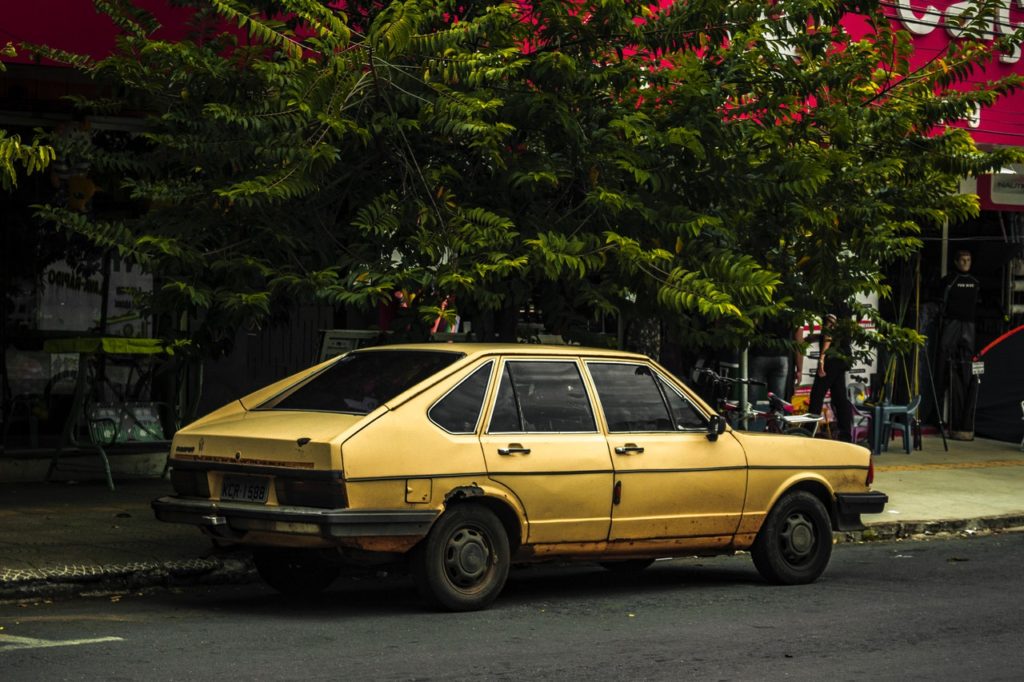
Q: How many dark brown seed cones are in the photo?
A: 0